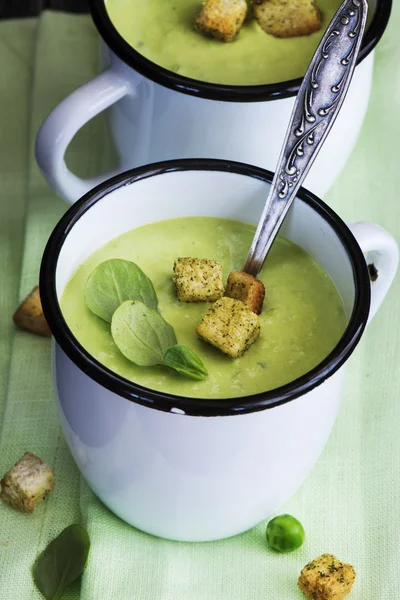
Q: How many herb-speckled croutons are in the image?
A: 8